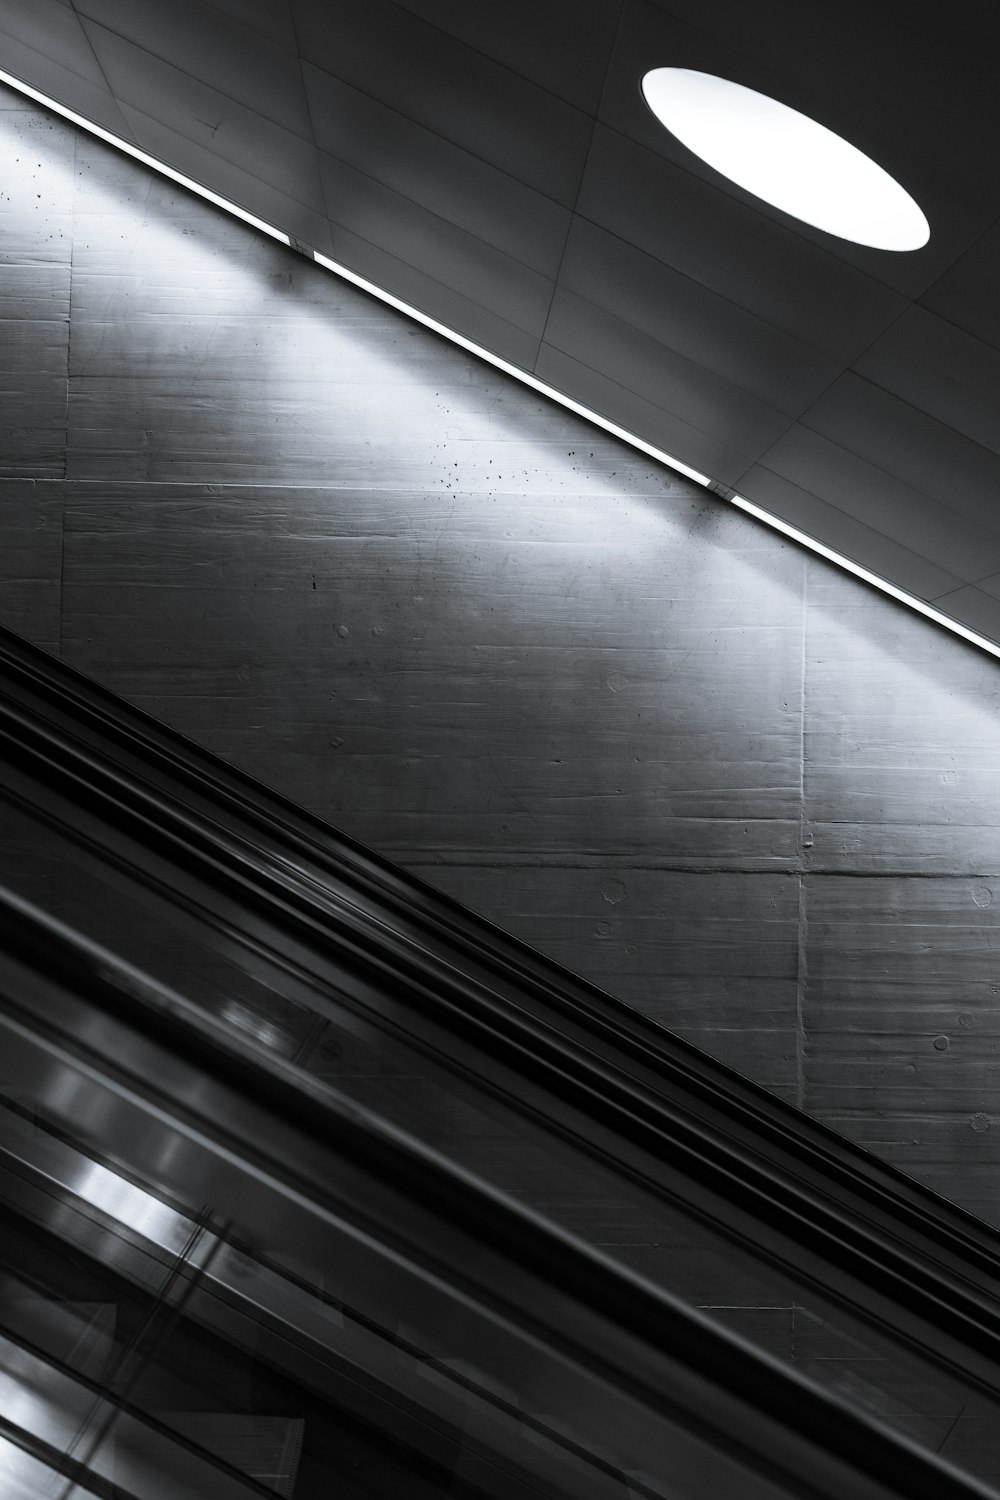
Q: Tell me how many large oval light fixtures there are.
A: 1